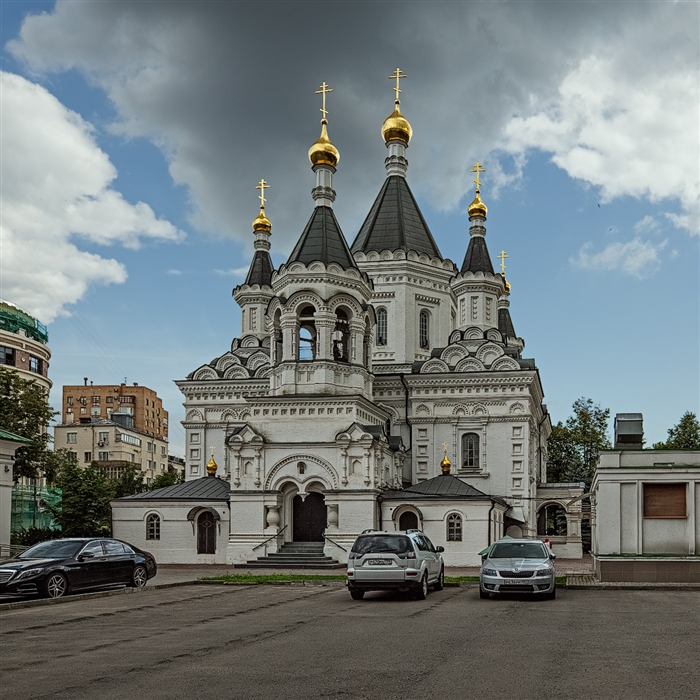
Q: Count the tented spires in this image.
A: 5